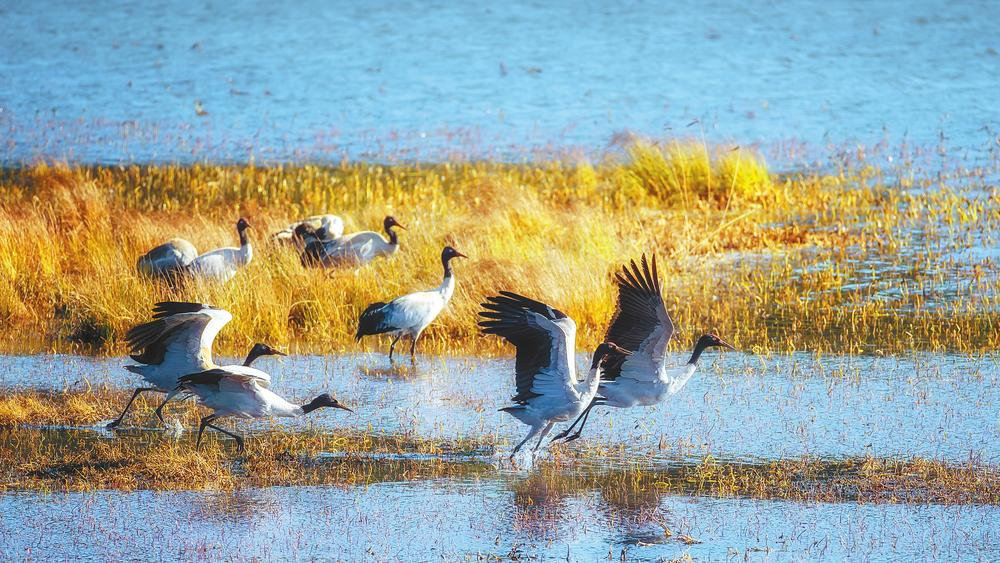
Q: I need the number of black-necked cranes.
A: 9